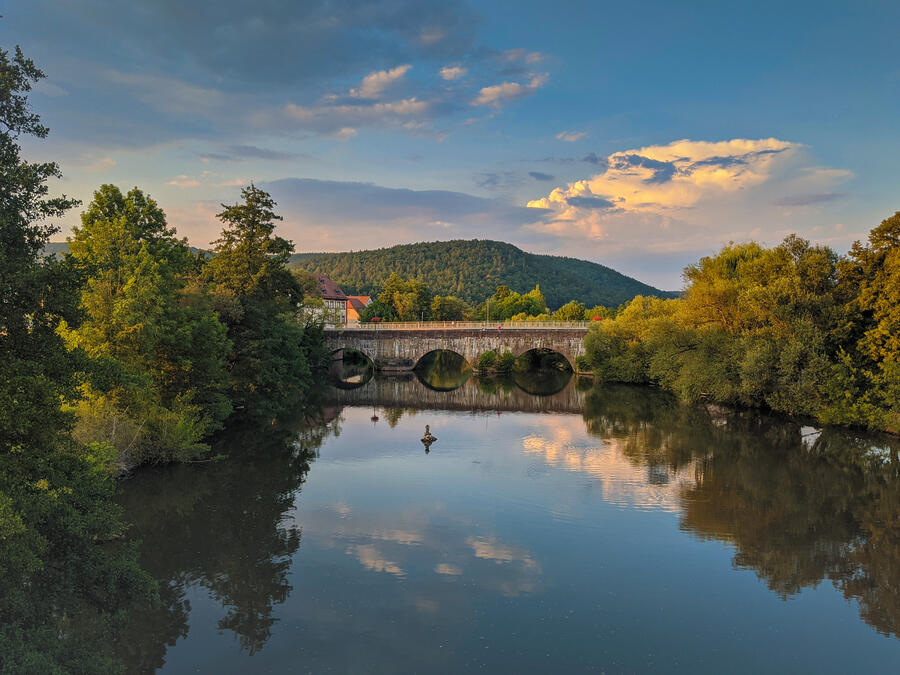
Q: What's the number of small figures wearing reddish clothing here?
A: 1